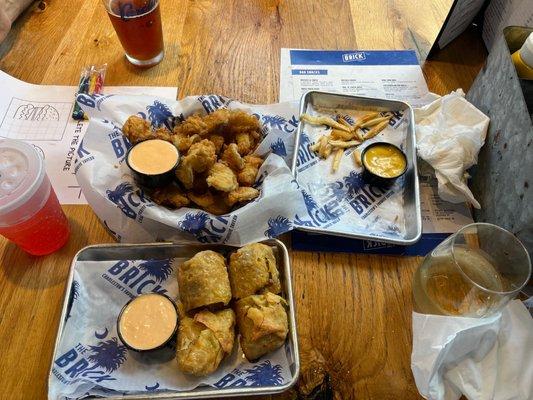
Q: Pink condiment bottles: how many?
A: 0